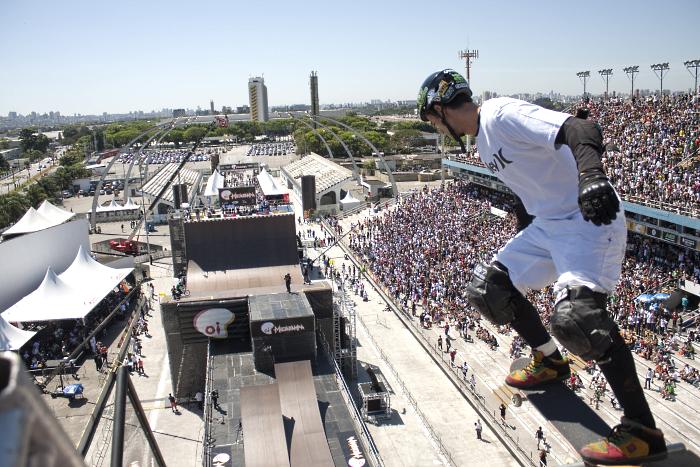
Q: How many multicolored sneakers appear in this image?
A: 2